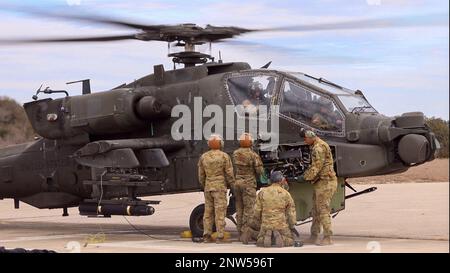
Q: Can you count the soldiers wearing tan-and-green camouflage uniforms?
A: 4